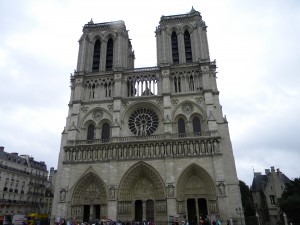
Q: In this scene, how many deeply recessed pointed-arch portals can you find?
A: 3